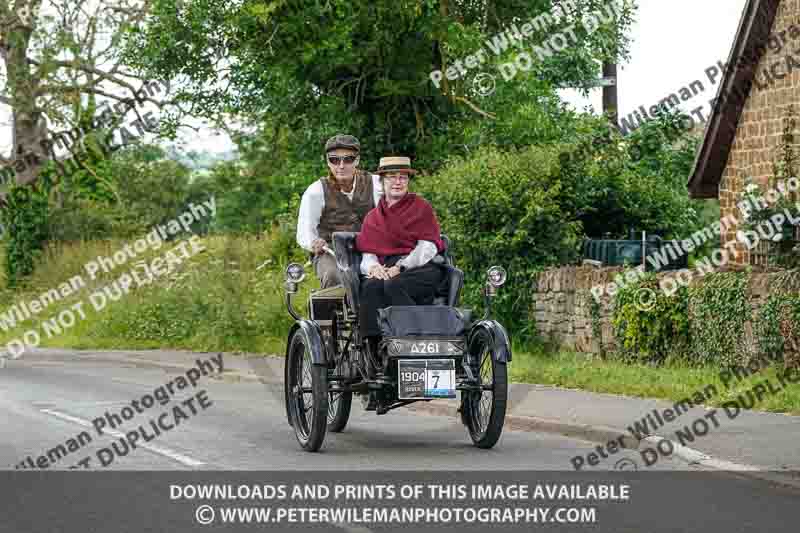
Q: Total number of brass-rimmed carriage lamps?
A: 2